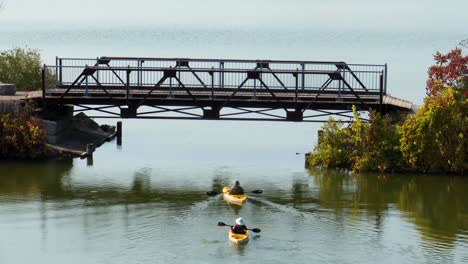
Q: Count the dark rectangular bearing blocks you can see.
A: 3